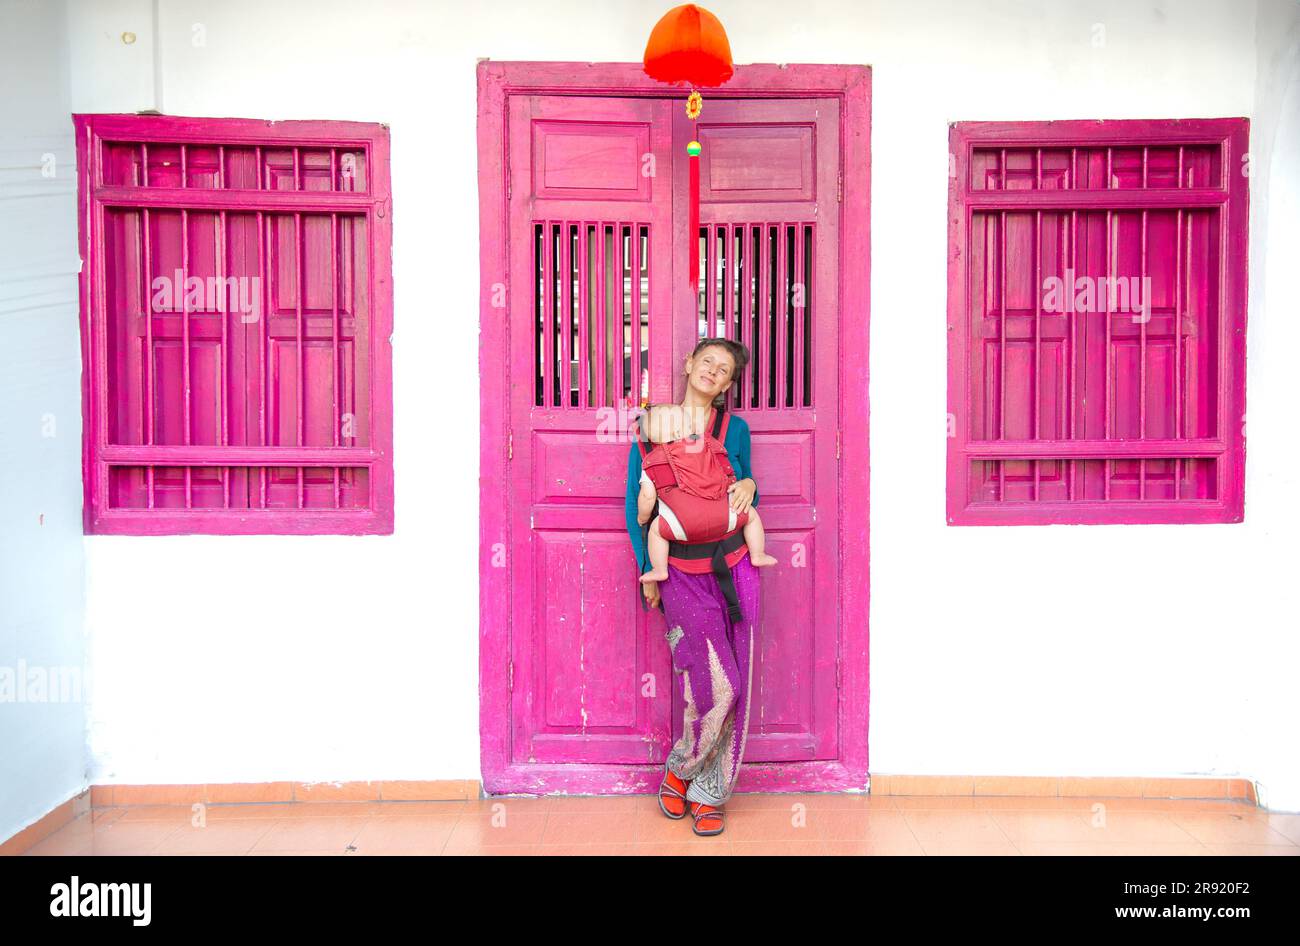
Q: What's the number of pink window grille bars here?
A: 12